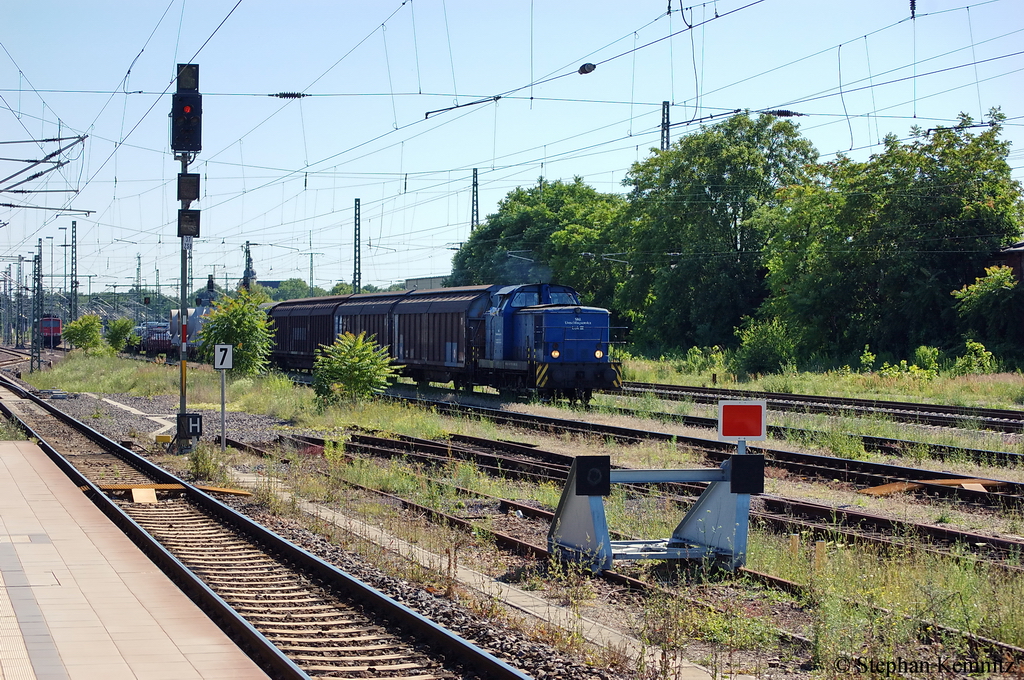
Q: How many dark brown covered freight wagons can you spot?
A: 3